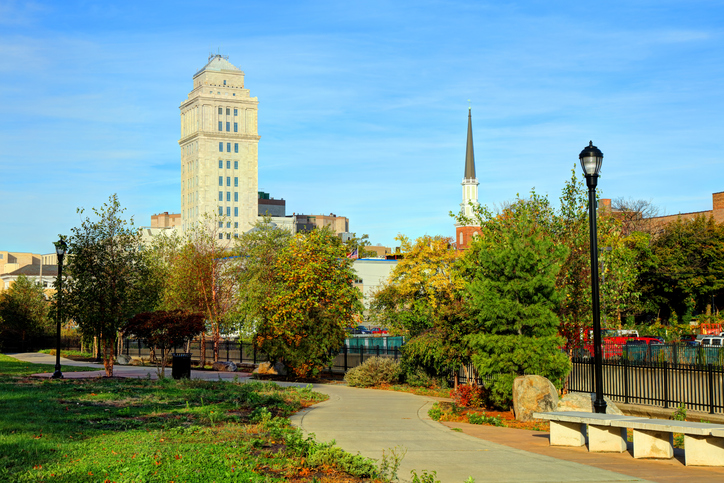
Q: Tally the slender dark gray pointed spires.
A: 1